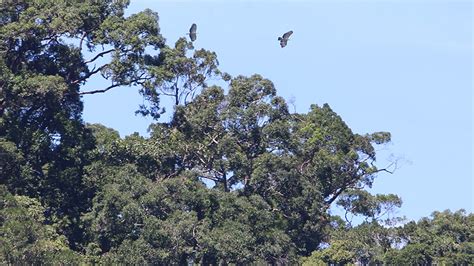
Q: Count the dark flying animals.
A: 2